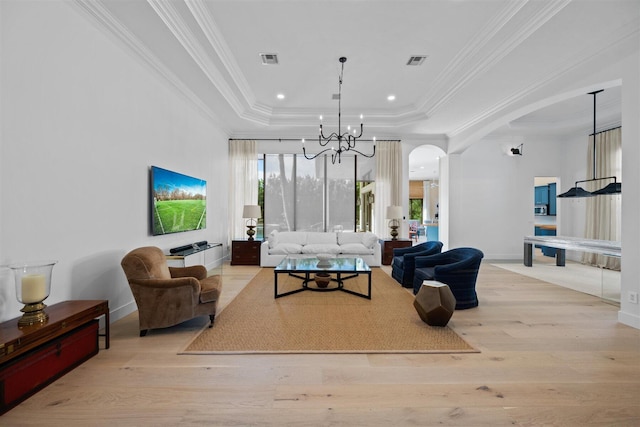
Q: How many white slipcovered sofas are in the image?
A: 1